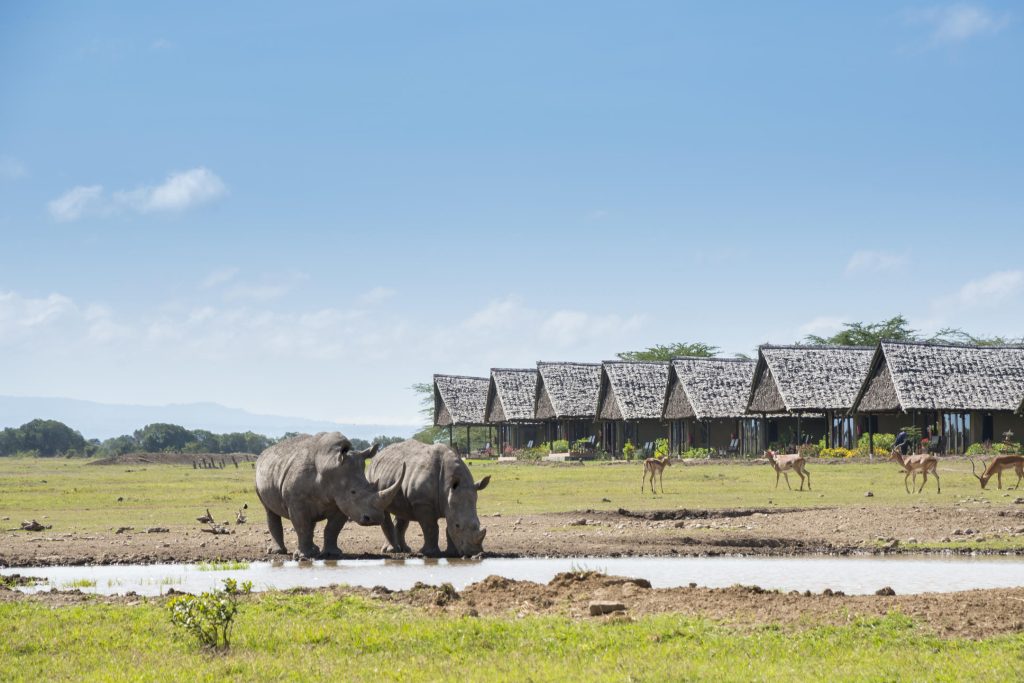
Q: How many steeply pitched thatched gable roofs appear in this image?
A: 7